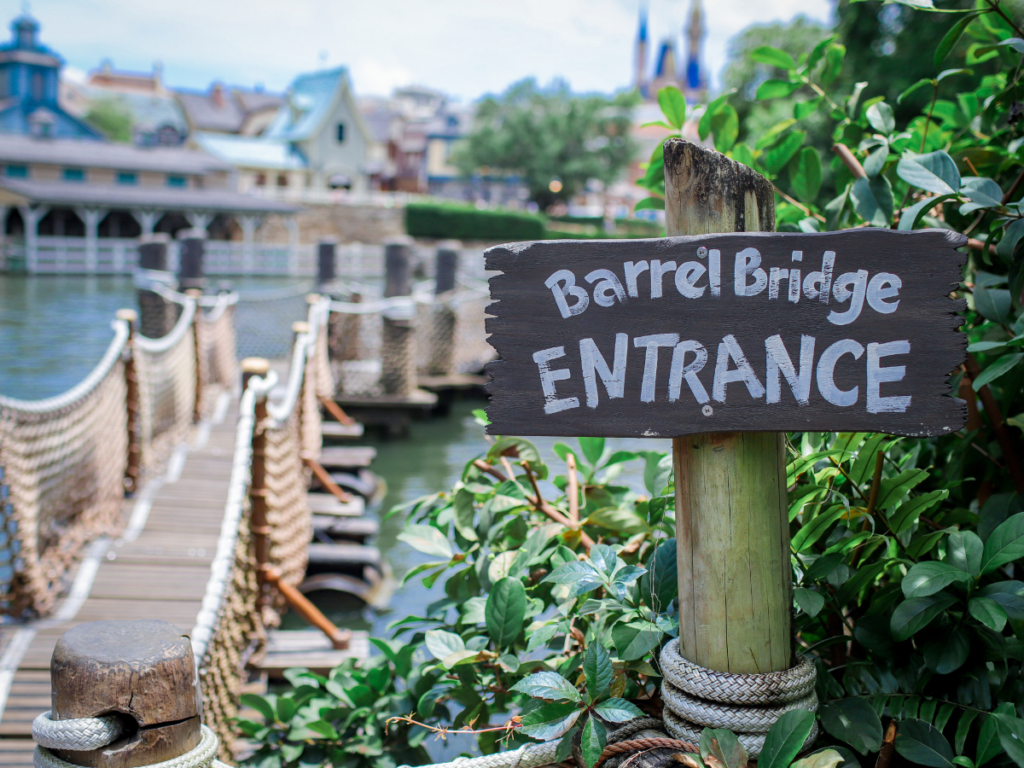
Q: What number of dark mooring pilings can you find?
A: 5